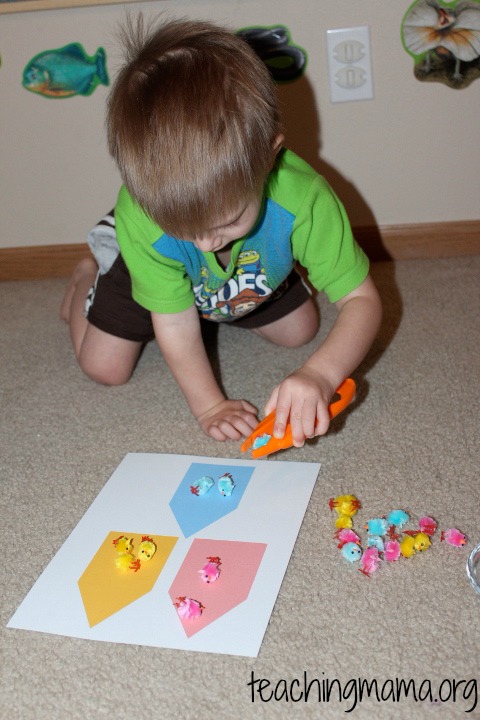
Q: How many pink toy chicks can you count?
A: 7